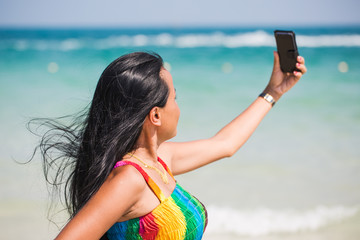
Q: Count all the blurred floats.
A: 4